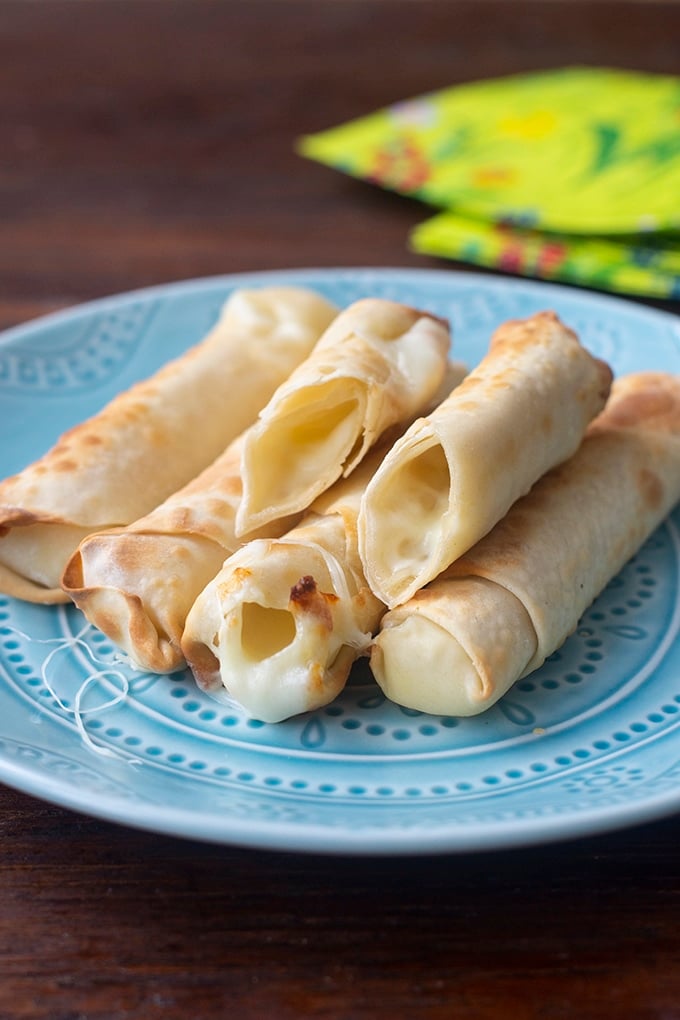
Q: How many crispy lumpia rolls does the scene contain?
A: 6